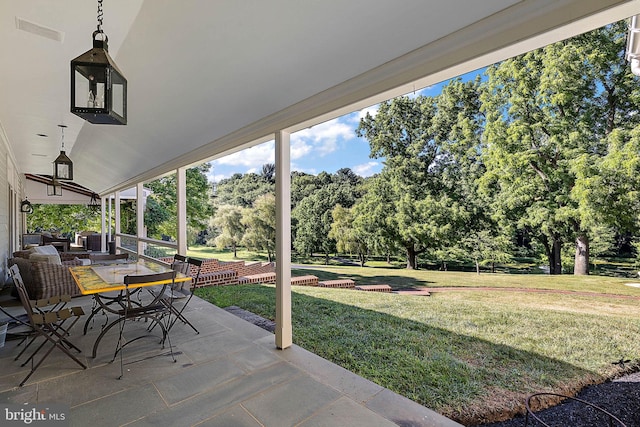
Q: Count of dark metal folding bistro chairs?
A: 6